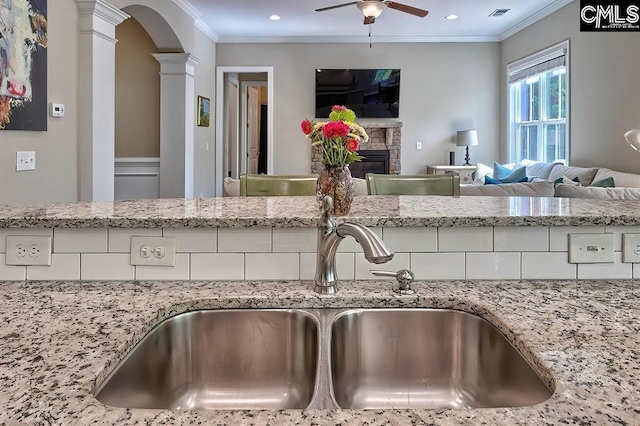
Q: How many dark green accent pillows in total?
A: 2